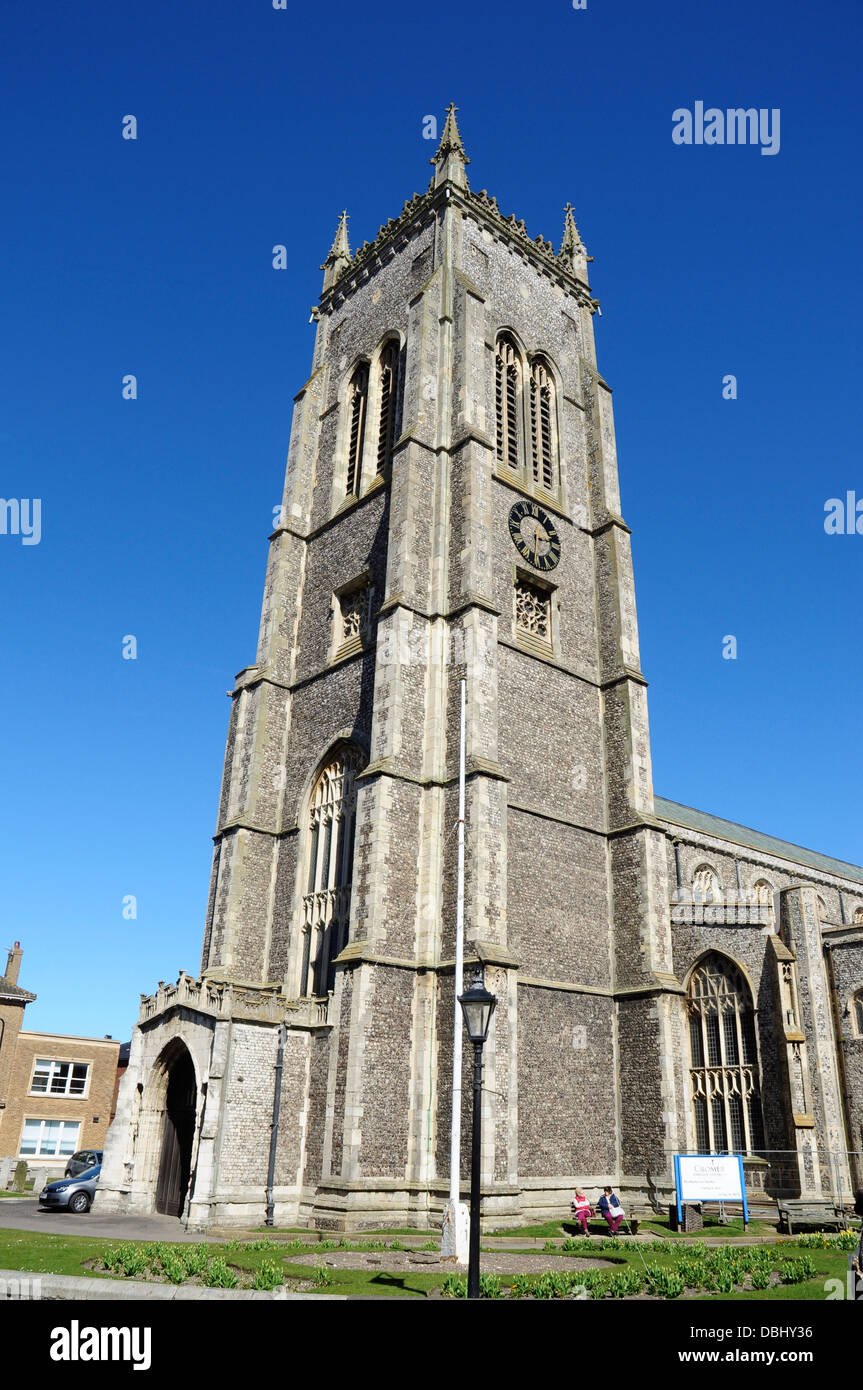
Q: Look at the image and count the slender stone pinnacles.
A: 3